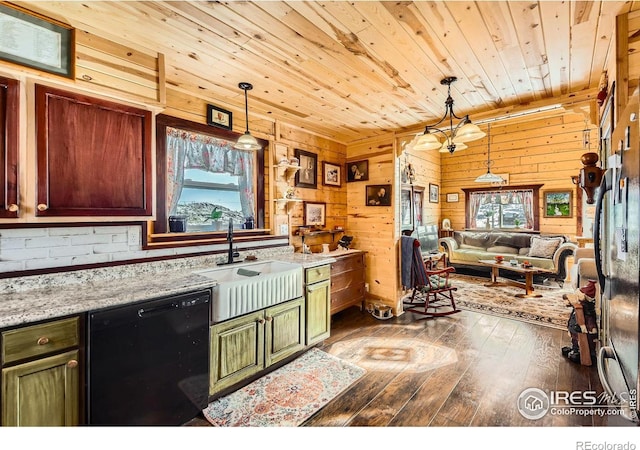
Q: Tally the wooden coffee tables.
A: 1